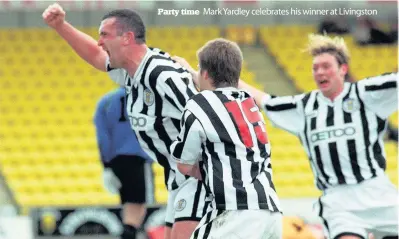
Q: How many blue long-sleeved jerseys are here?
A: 1